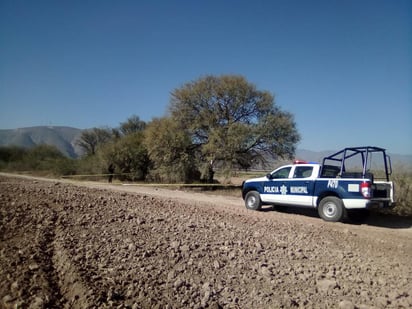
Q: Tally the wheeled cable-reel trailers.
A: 0